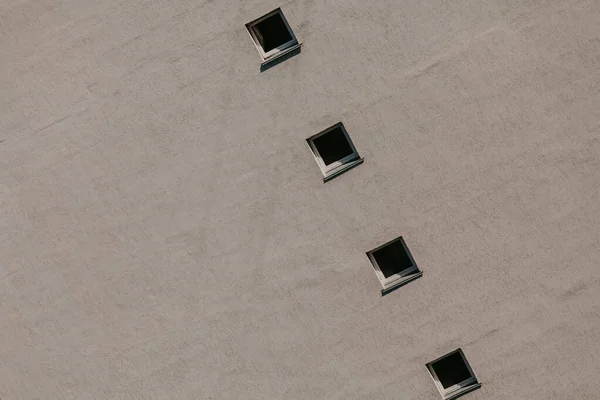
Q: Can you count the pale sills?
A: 4